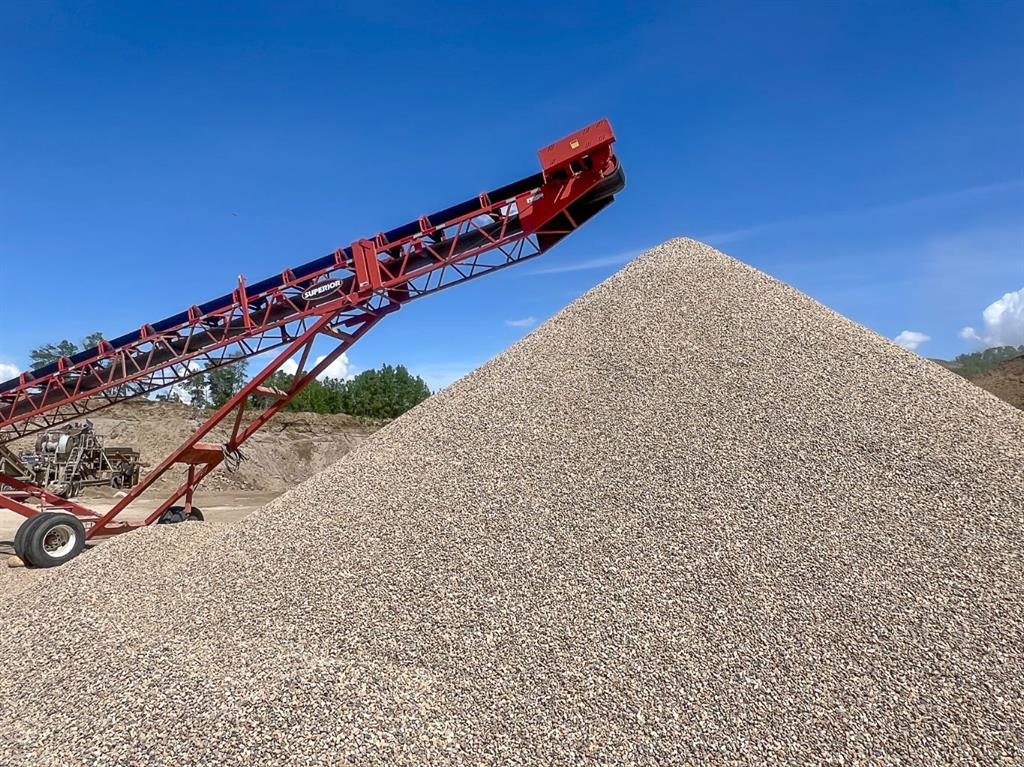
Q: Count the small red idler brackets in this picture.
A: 11